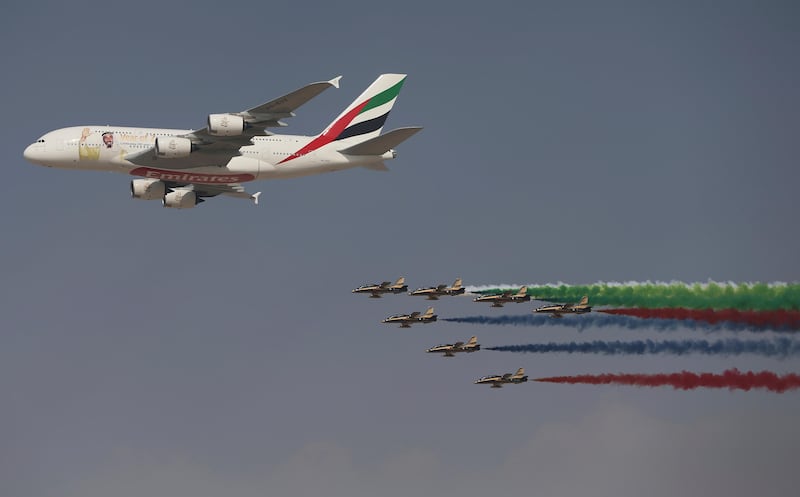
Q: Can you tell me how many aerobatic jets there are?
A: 7